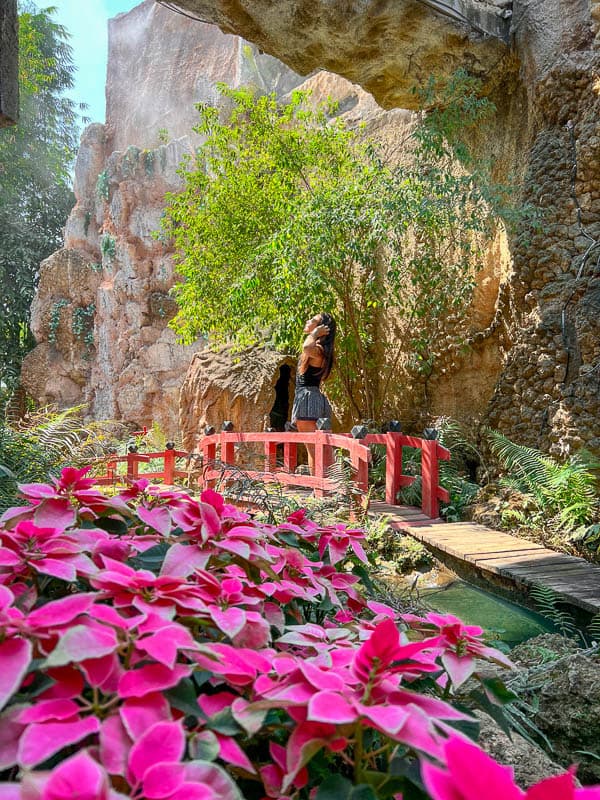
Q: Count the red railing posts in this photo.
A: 11